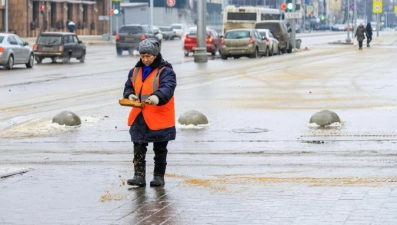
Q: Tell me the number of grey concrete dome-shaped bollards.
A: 3